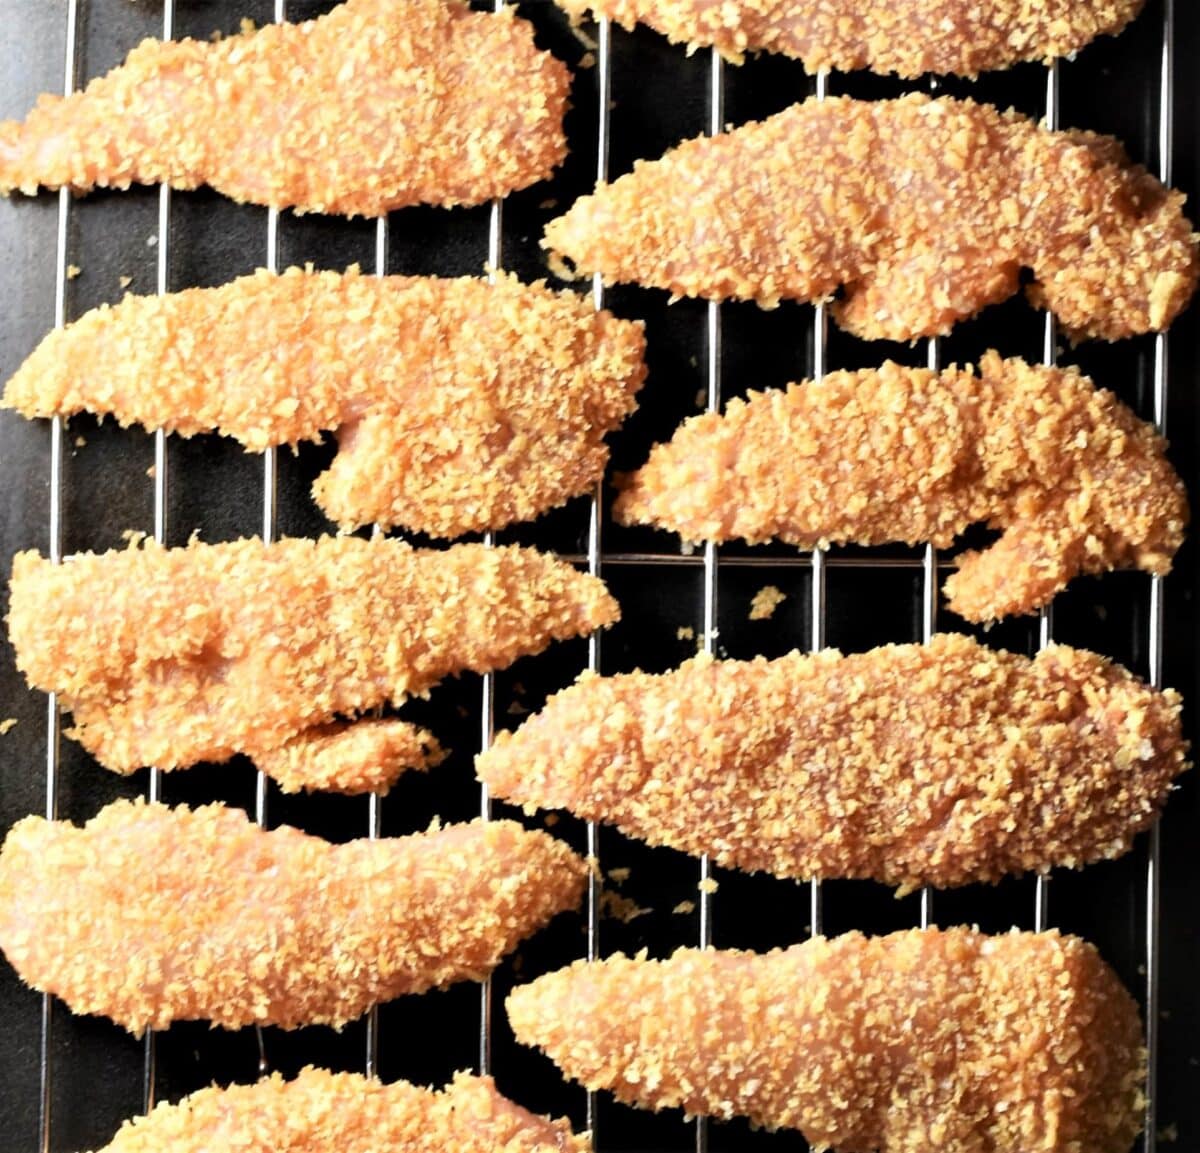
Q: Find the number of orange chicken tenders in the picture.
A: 10